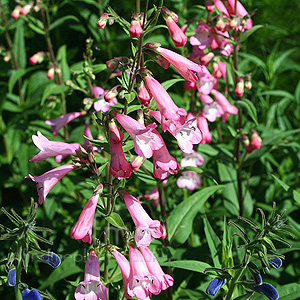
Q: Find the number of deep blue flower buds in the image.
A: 7